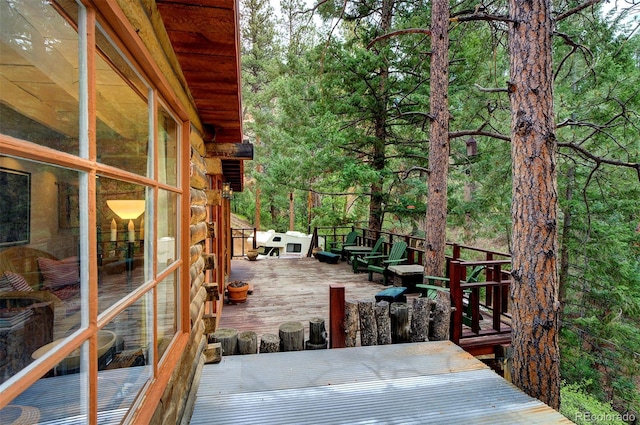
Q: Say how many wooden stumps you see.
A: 11